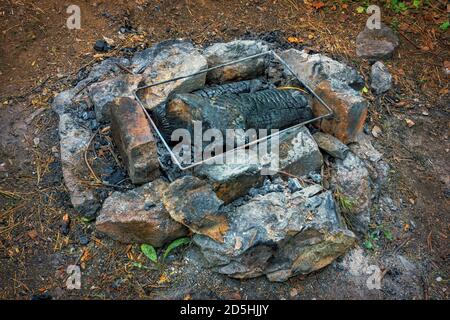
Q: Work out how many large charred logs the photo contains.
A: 2